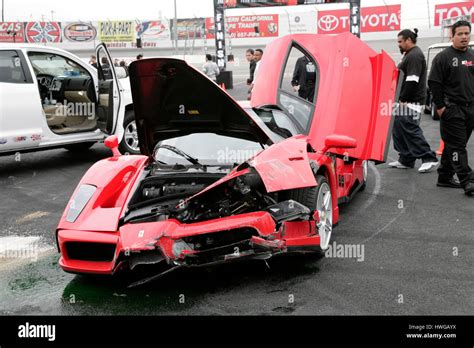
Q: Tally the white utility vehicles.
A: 1